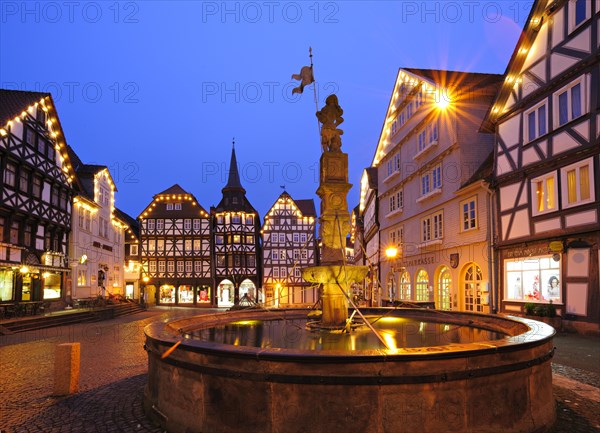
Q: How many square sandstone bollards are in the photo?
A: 1